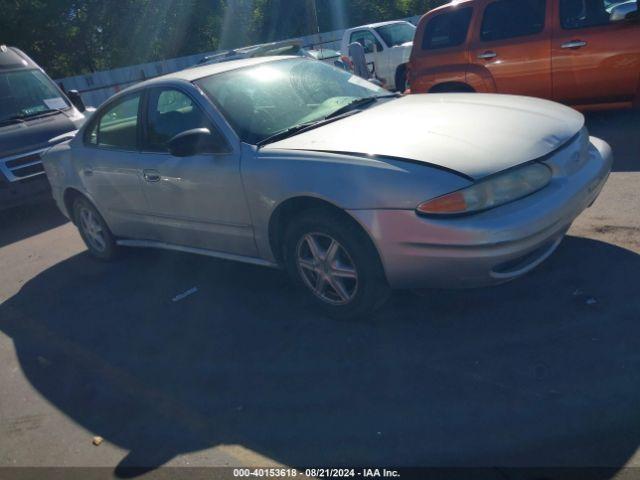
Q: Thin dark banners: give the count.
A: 1